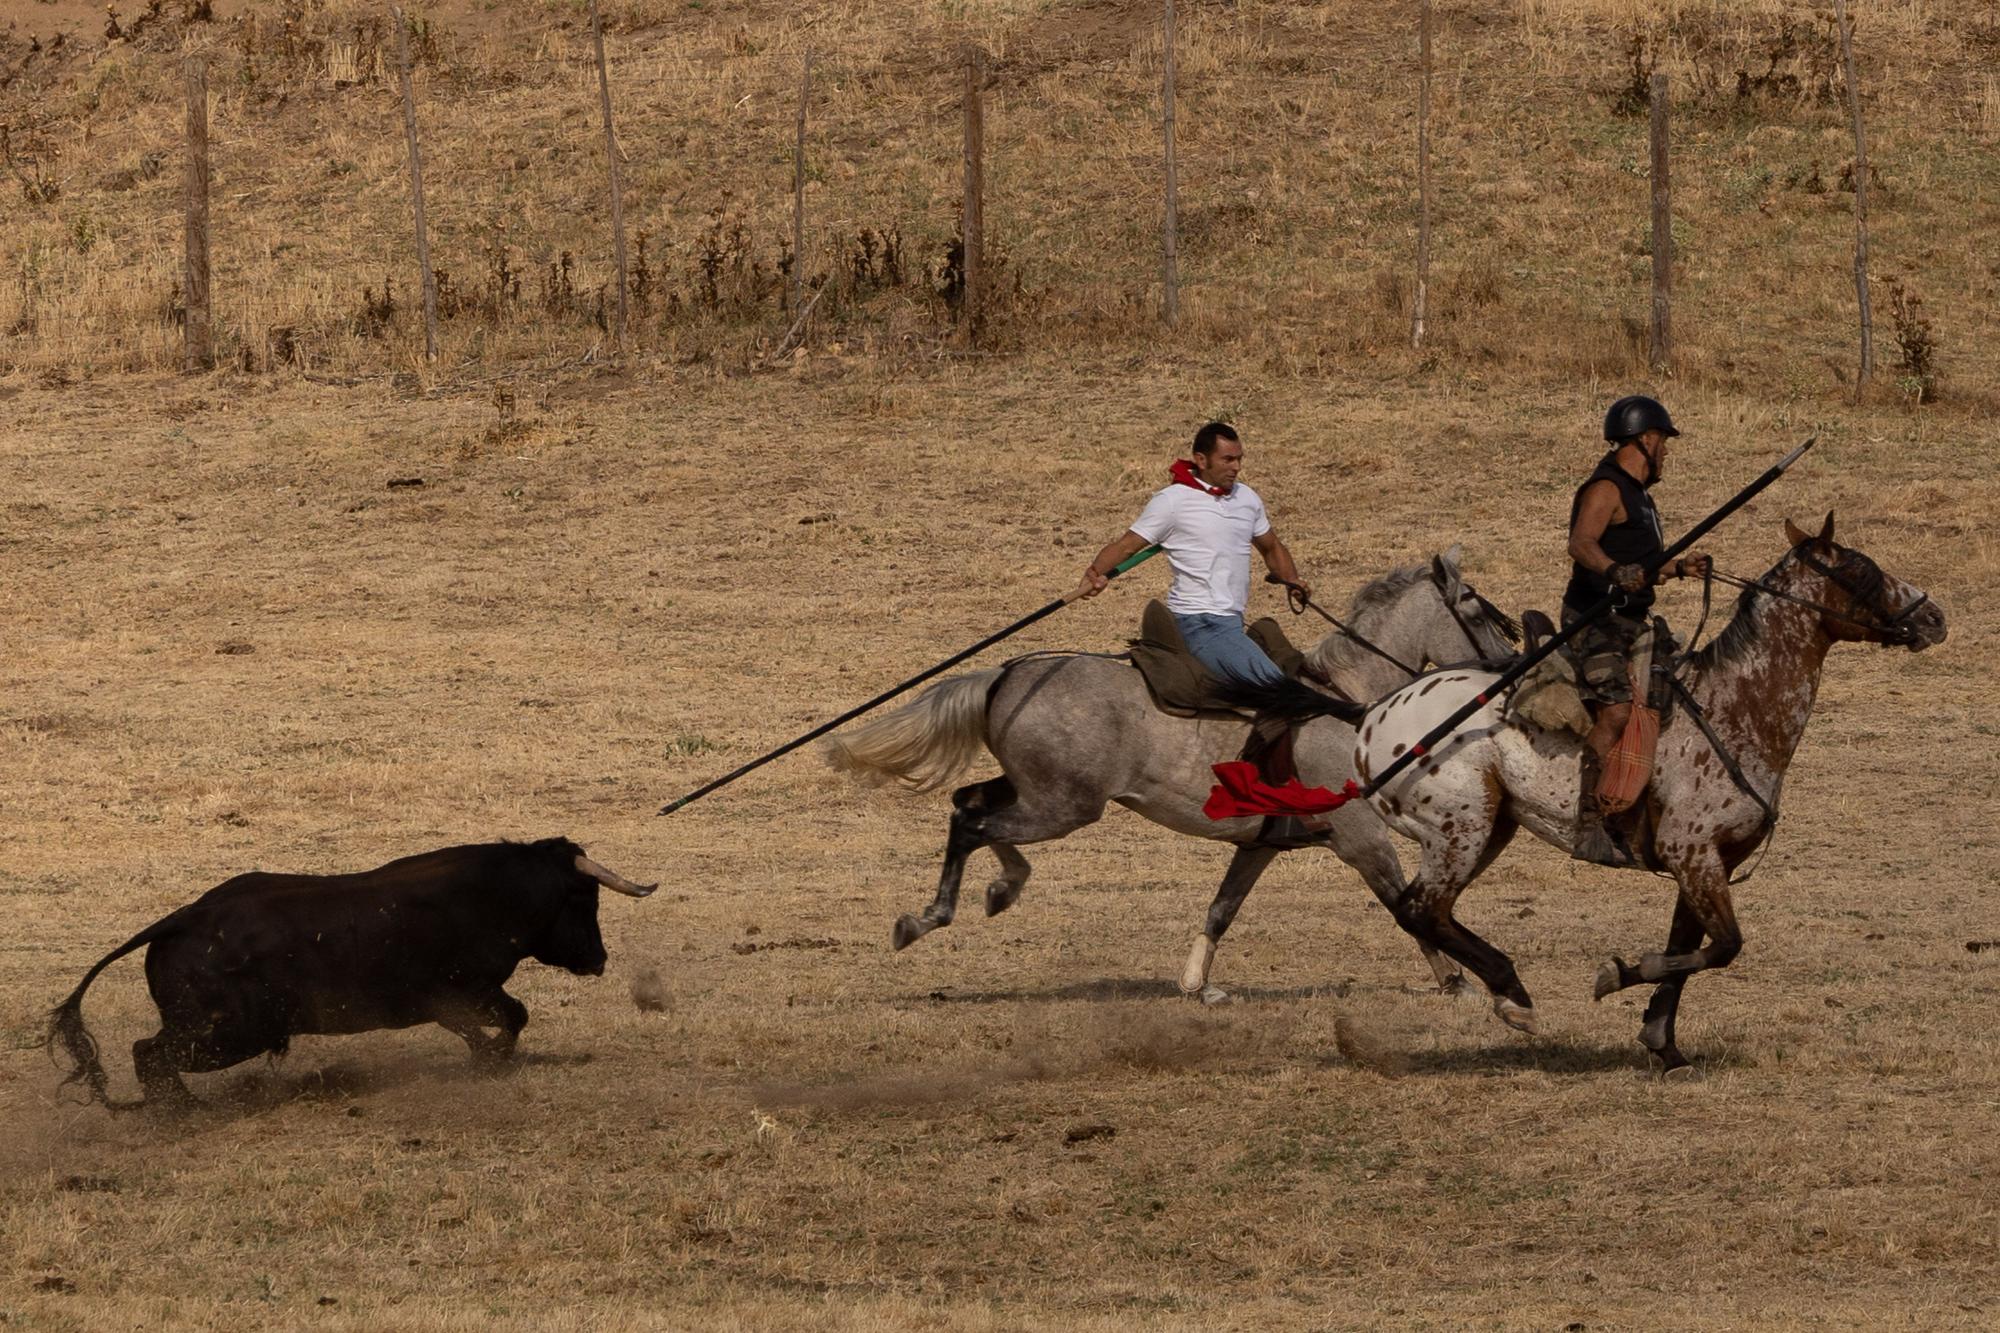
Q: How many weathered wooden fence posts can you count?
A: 9